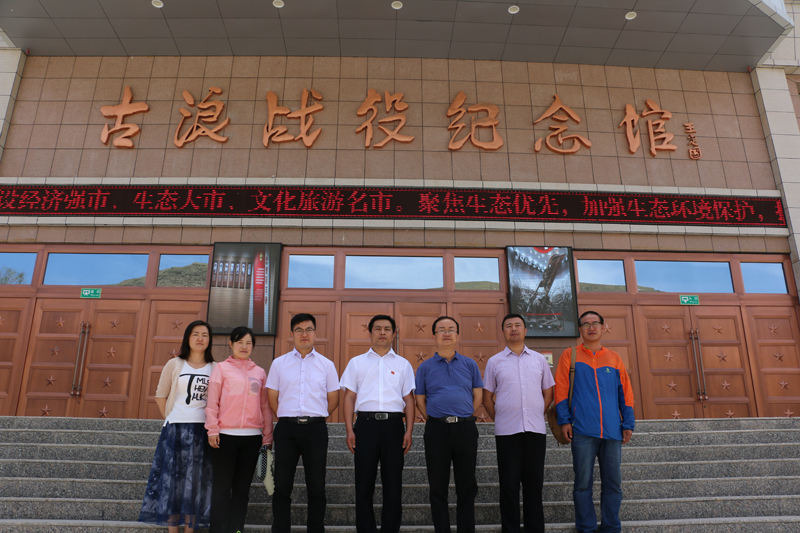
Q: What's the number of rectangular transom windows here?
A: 9